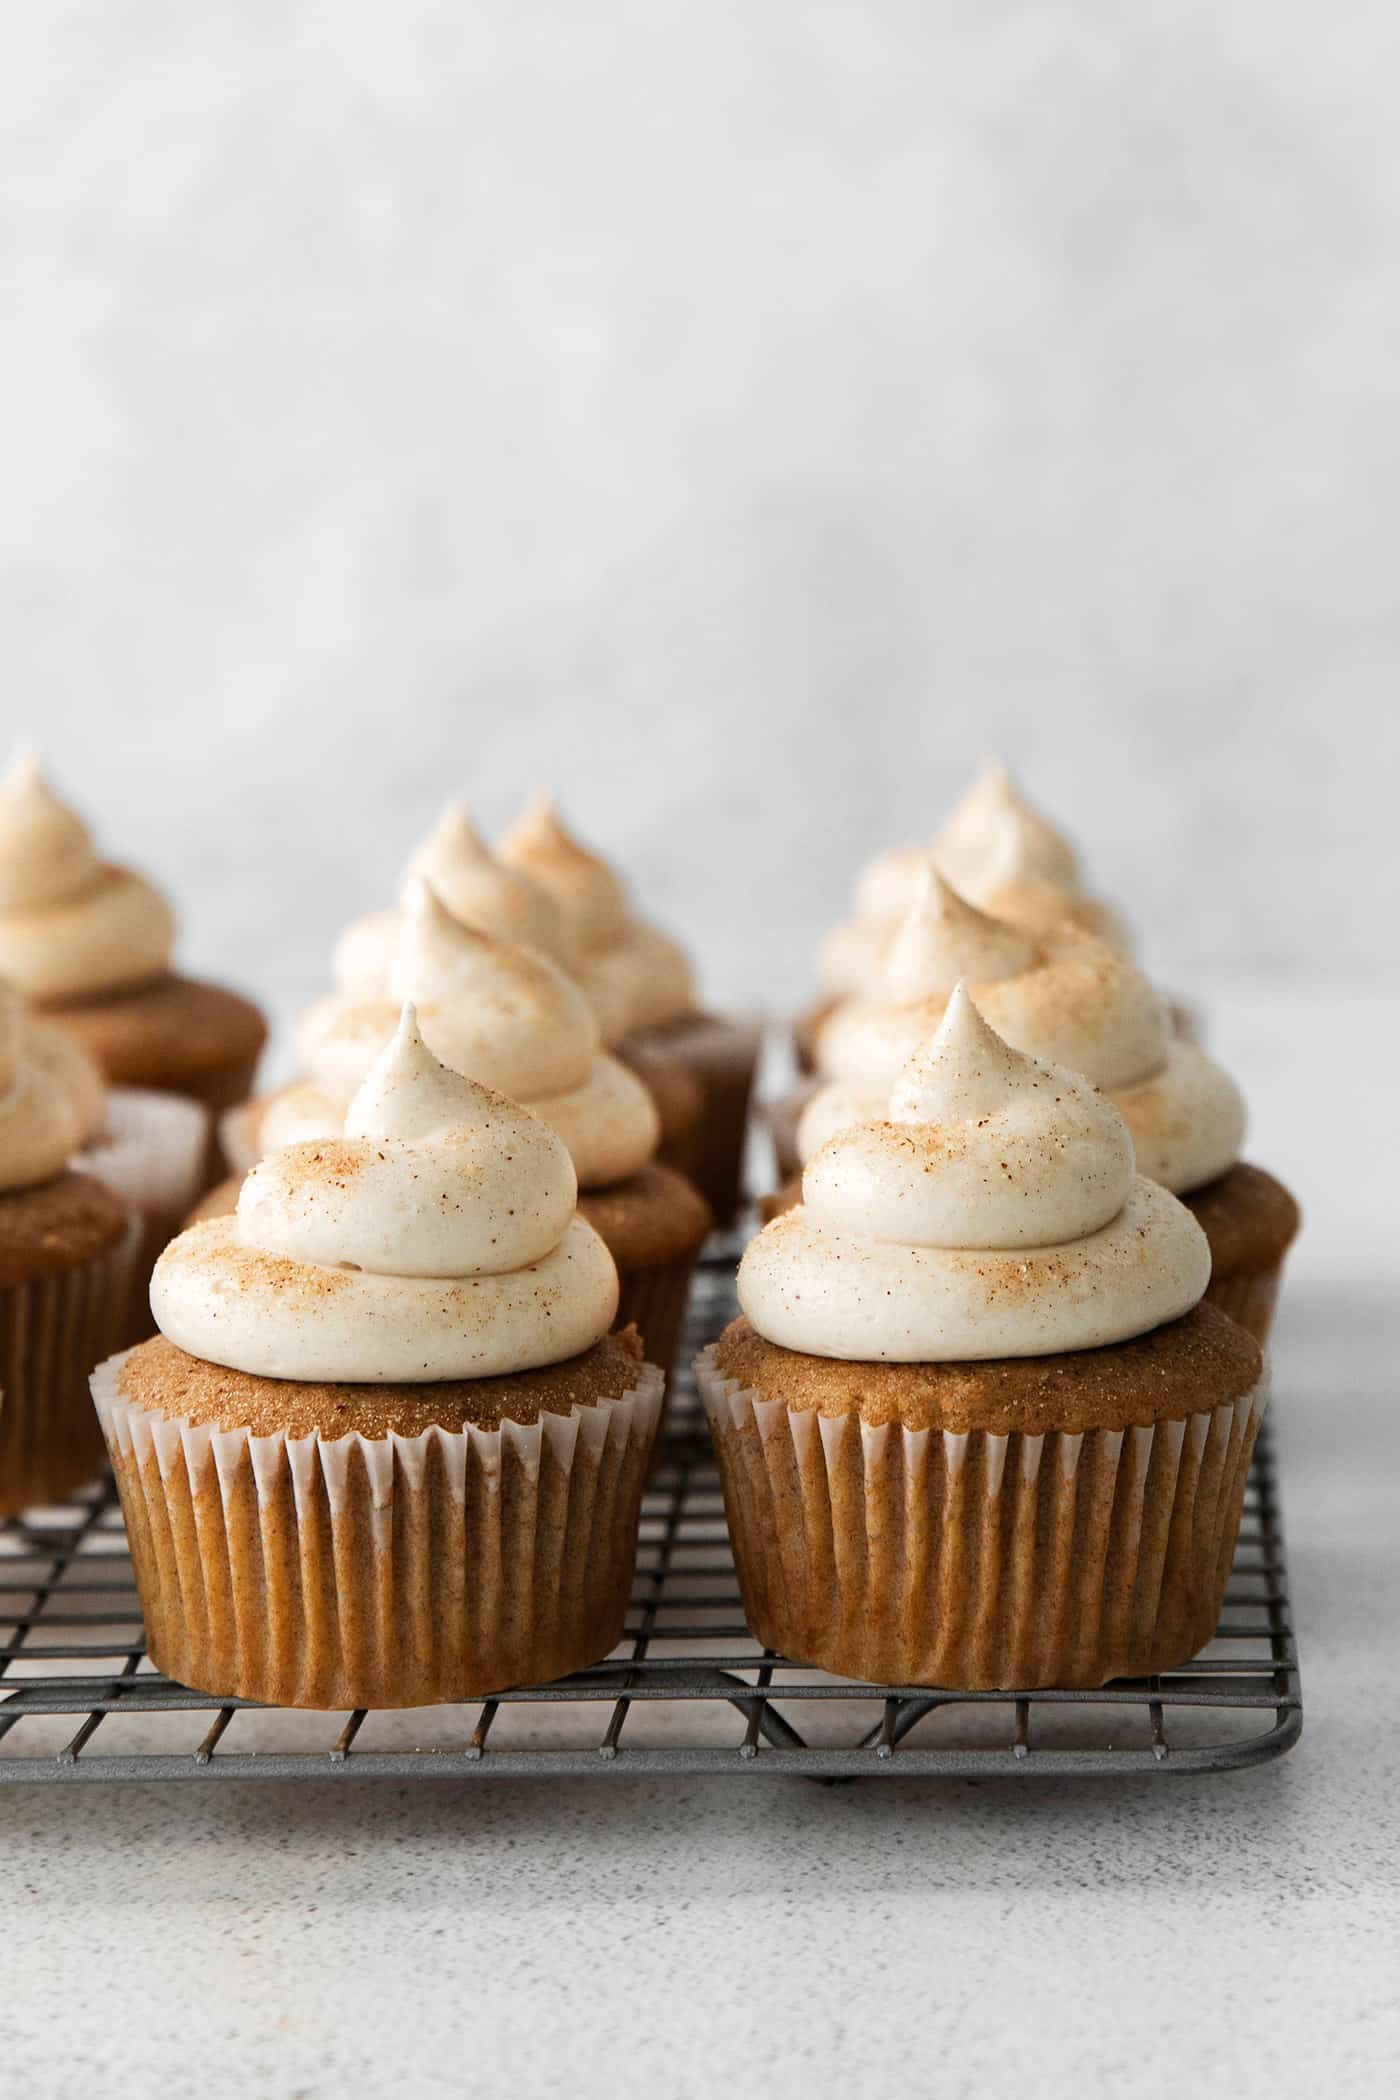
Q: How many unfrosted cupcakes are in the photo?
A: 0